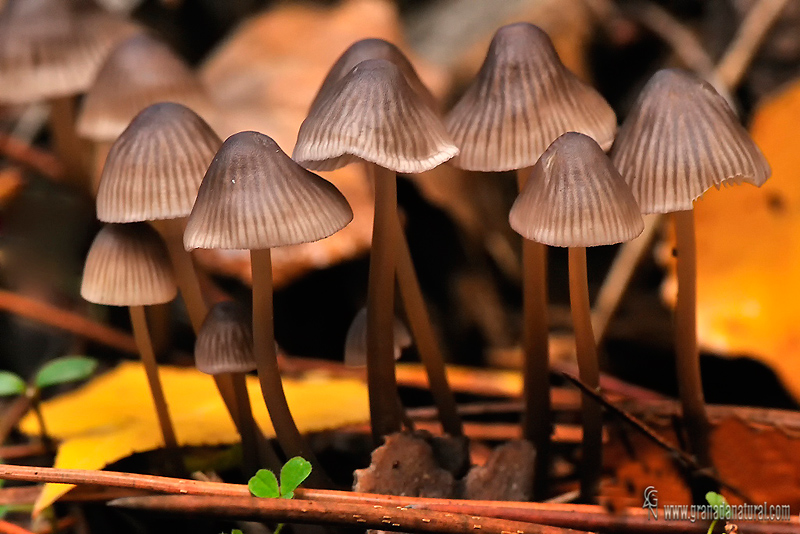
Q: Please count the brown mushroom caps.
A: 12